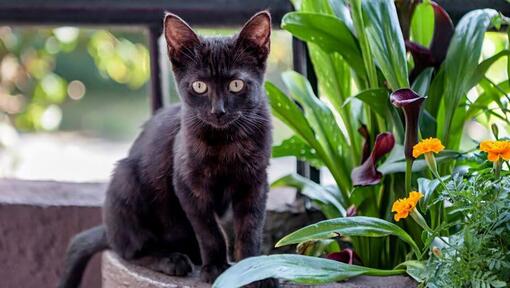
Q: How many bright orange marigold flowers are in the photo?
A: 3